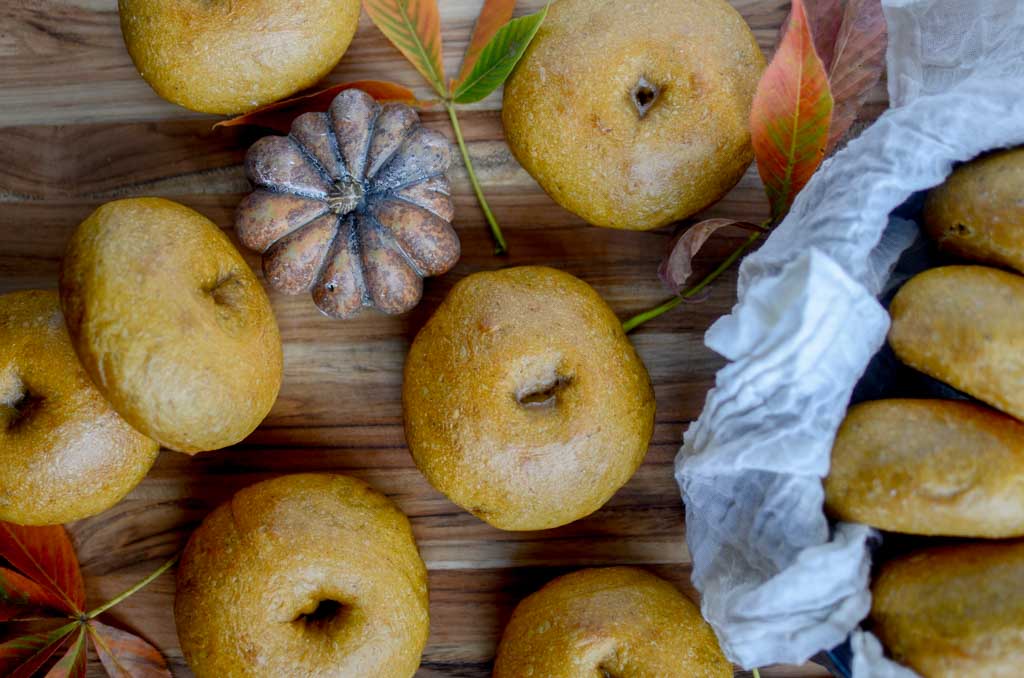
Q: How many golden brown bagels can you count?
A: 11